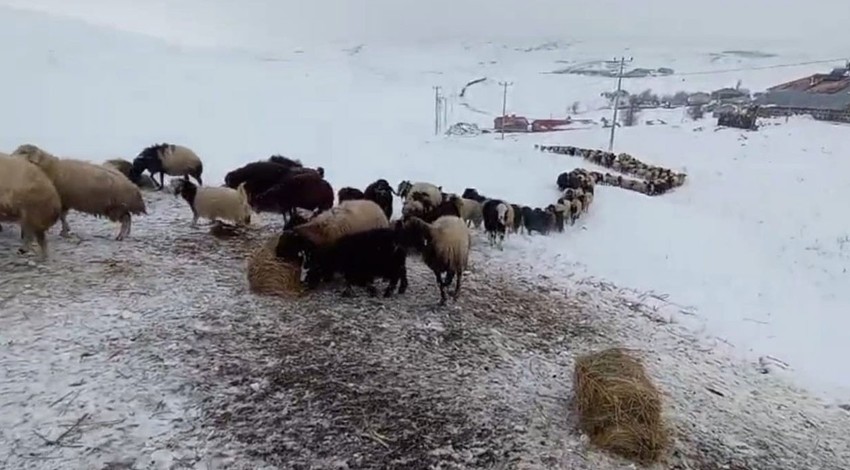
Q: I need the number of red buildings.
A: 2